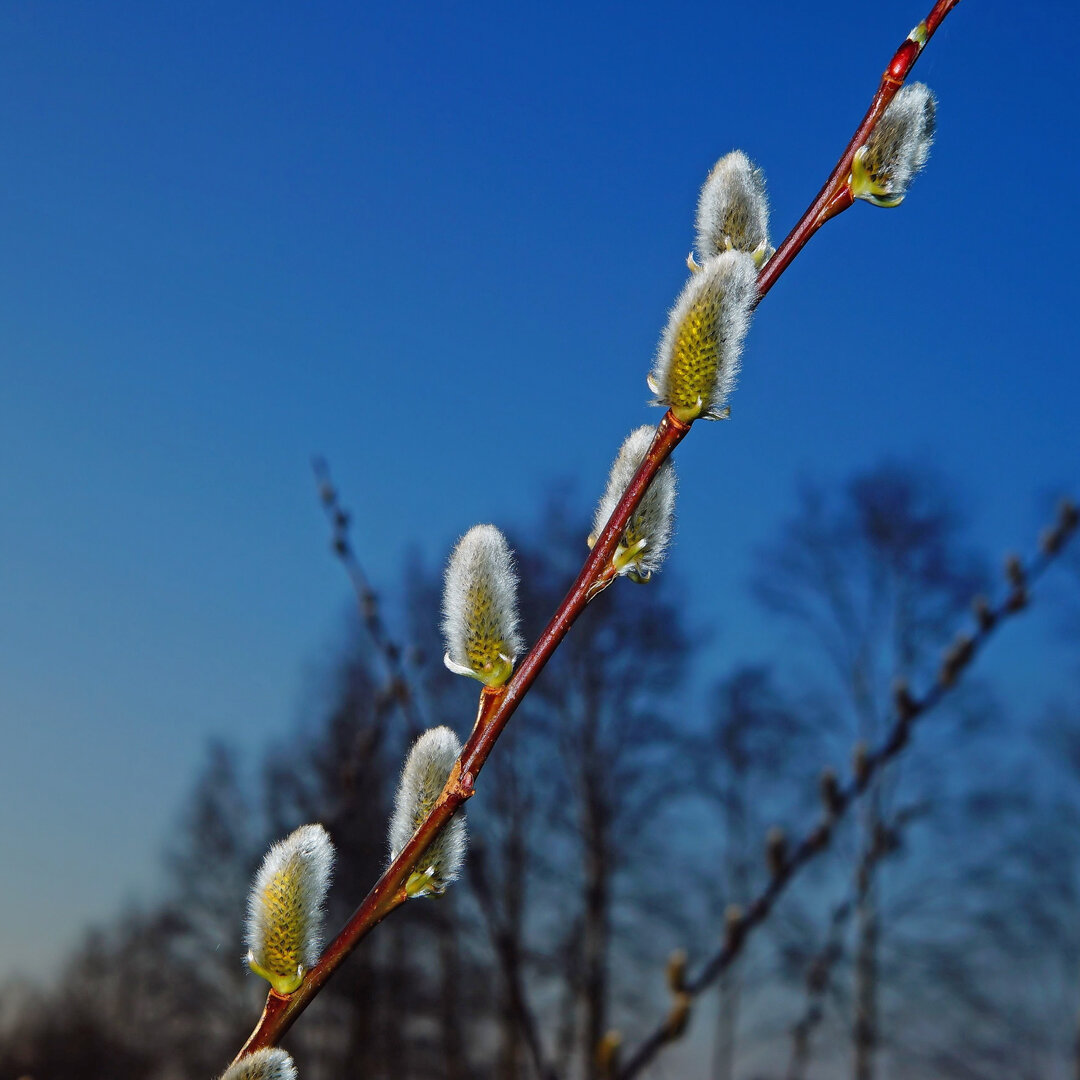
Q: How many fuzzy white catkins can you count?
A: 8